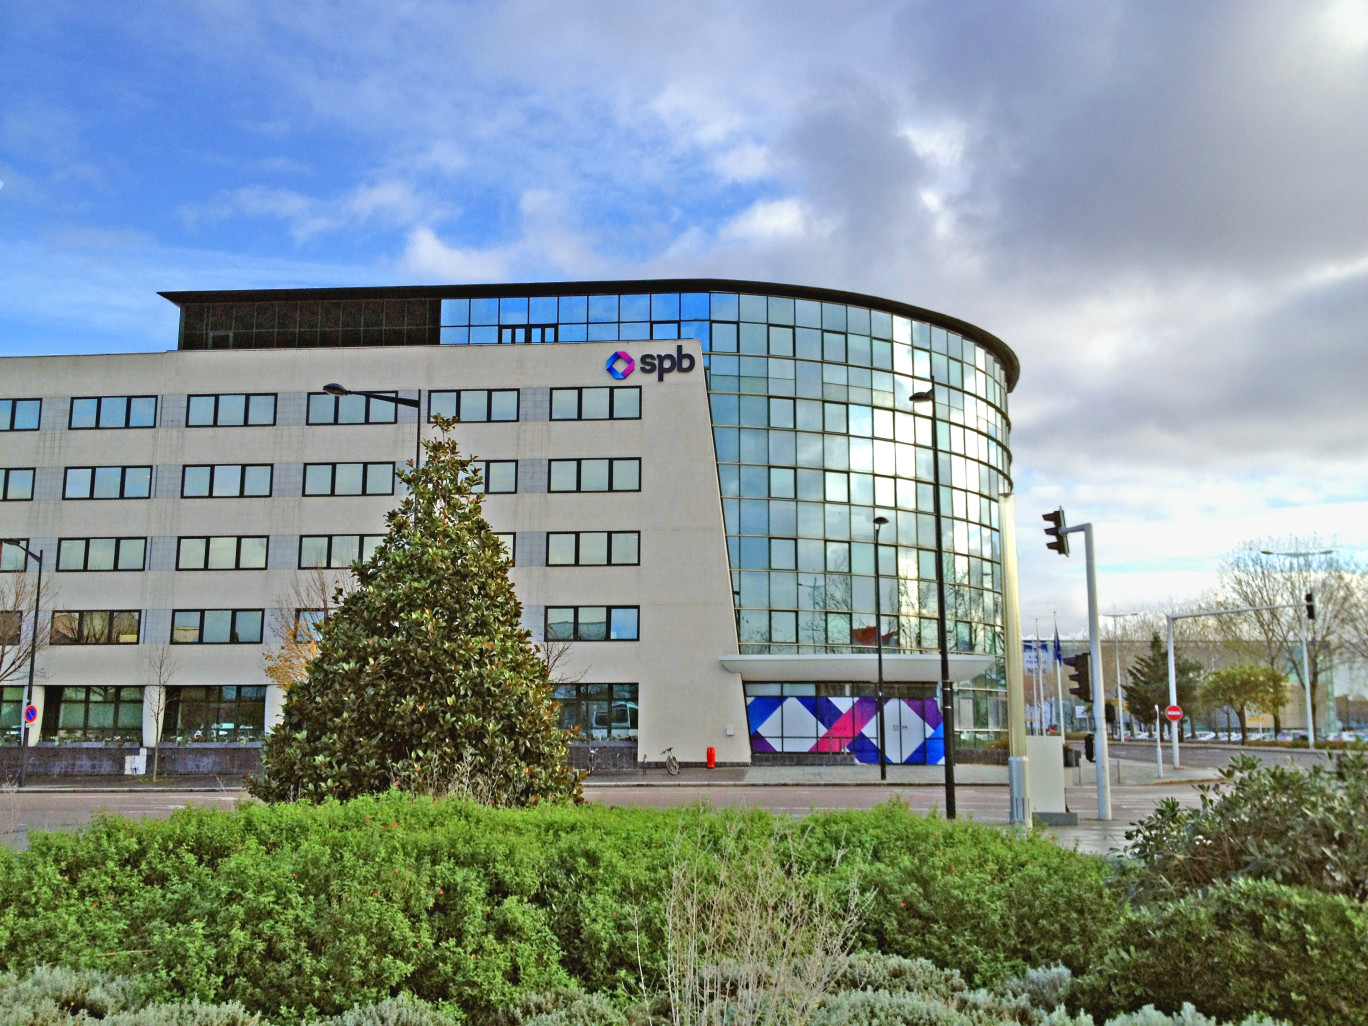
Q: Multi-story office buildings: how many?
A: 1